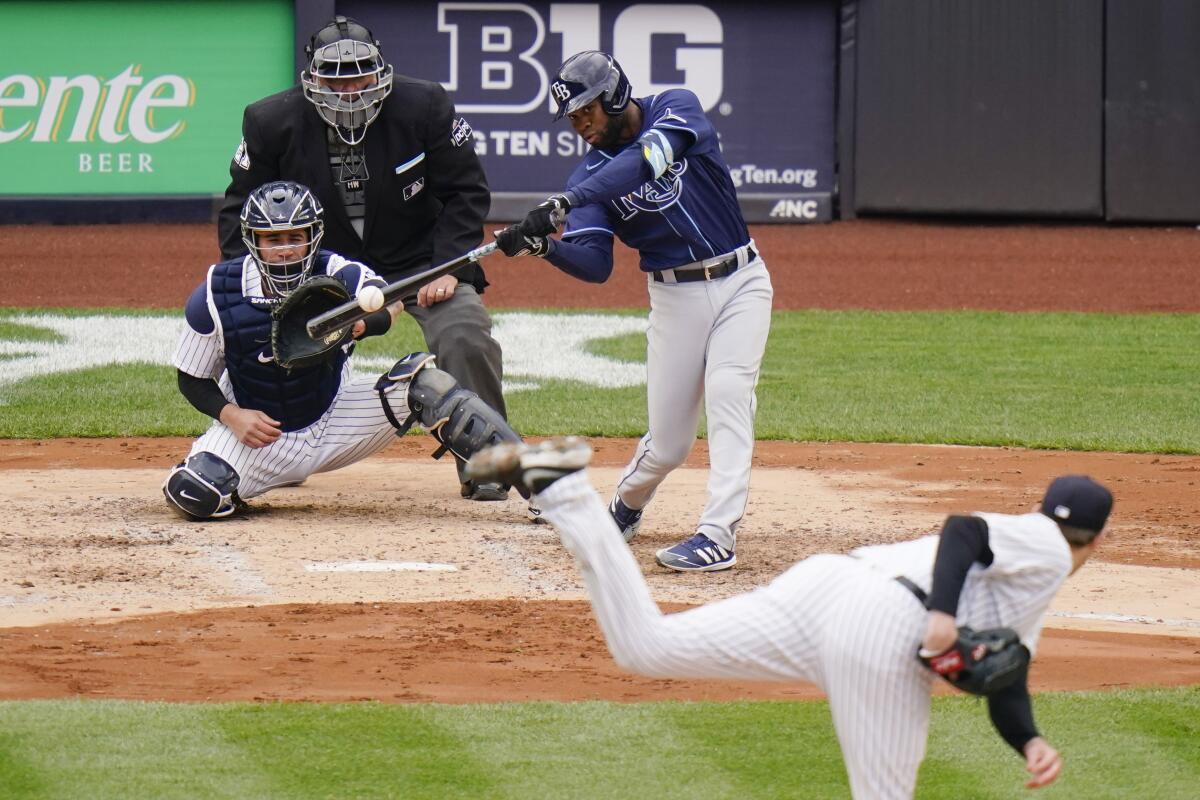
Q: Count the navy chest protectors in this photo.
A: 1